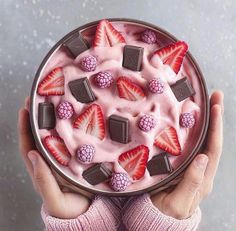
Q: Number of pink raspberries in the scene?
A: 9